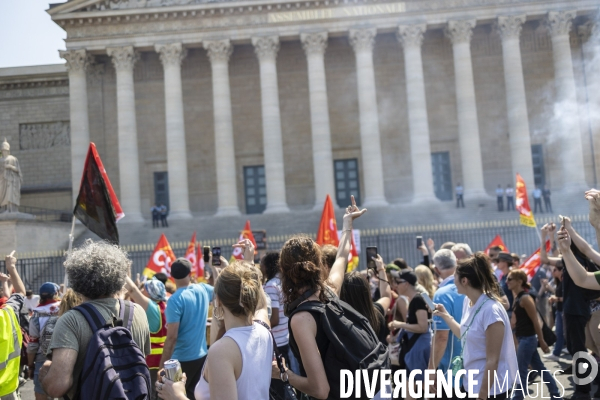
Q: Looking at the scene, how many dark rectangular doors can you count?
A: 5